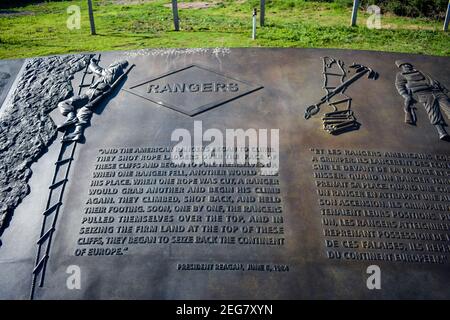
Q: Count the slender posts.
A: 6